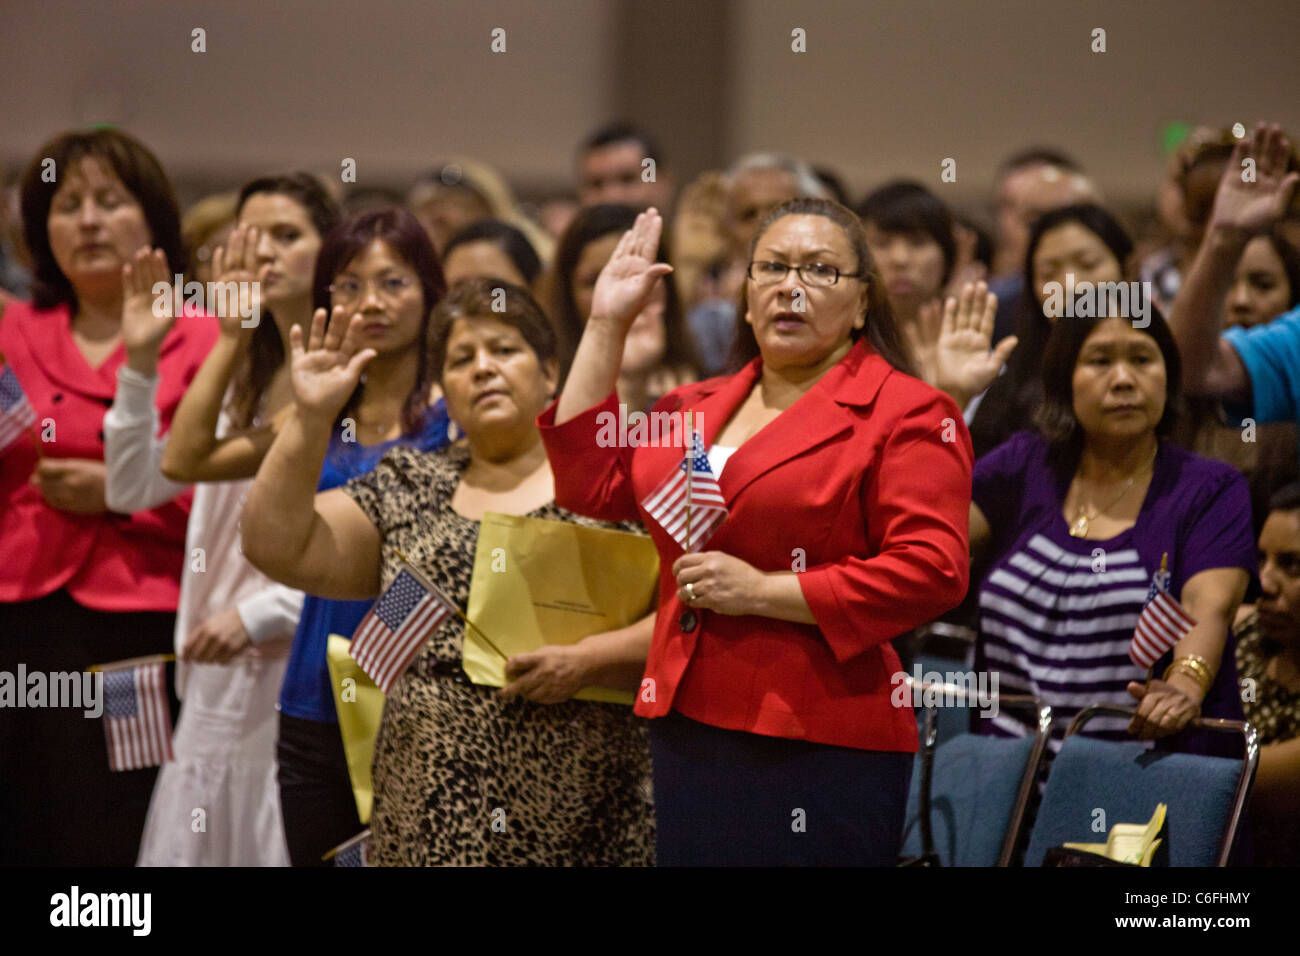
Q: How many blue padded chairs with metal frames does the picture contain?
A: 3